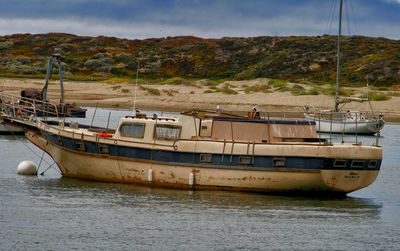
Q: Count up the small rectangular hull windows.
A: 8